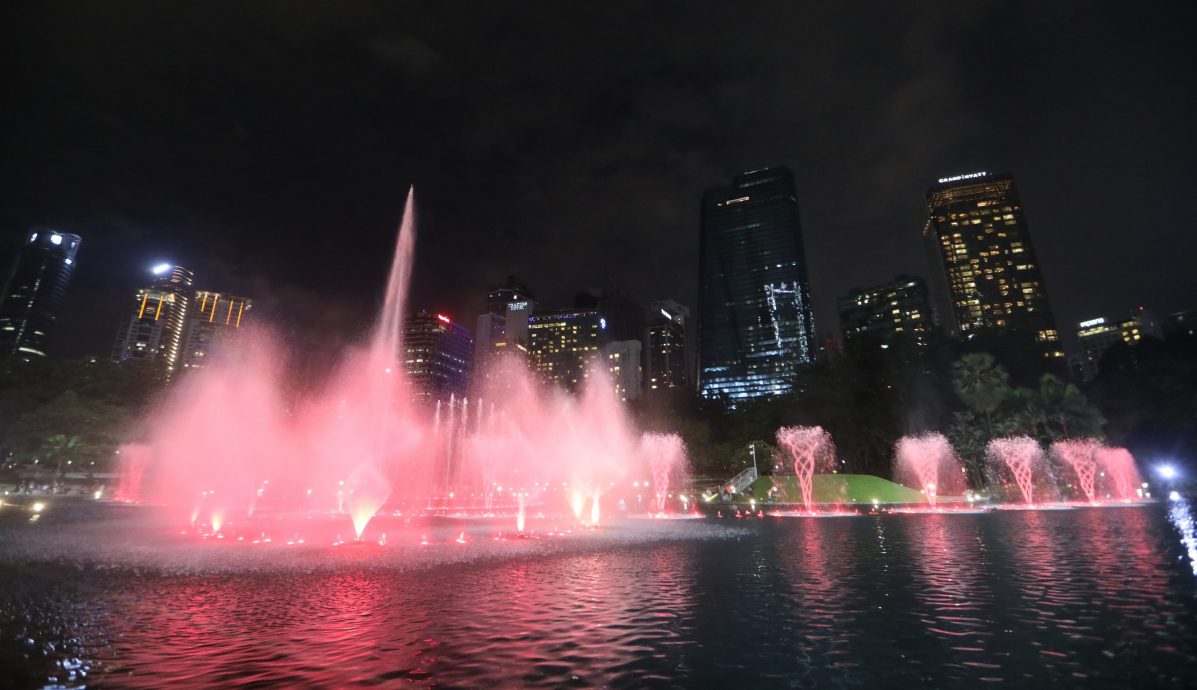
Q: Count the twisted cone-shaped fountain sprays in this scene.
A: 6